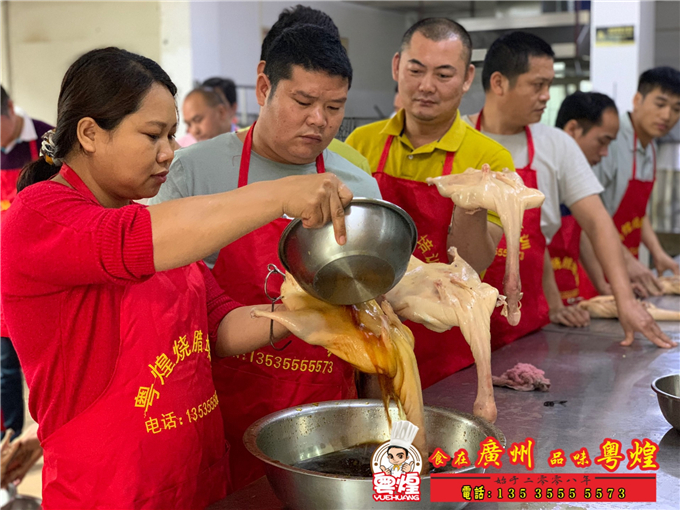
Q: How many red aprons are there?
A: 7